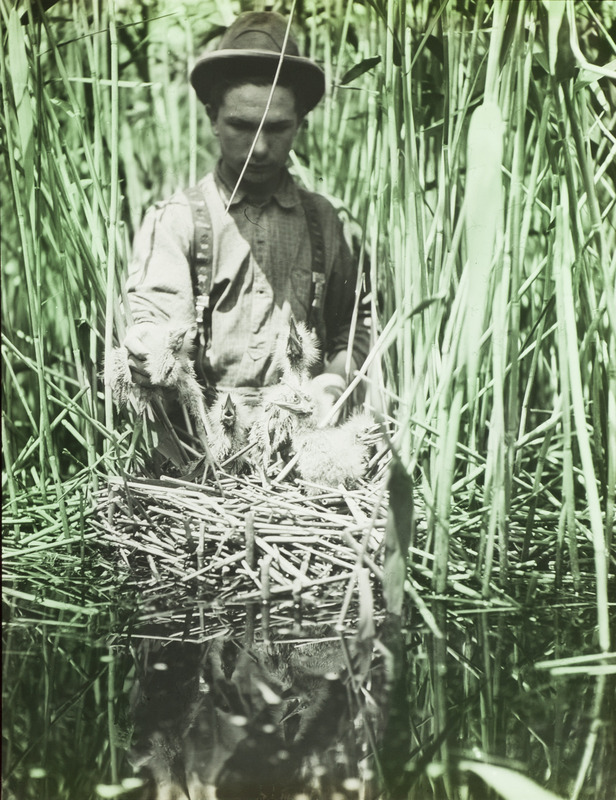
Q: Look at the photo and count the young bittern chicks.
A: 5